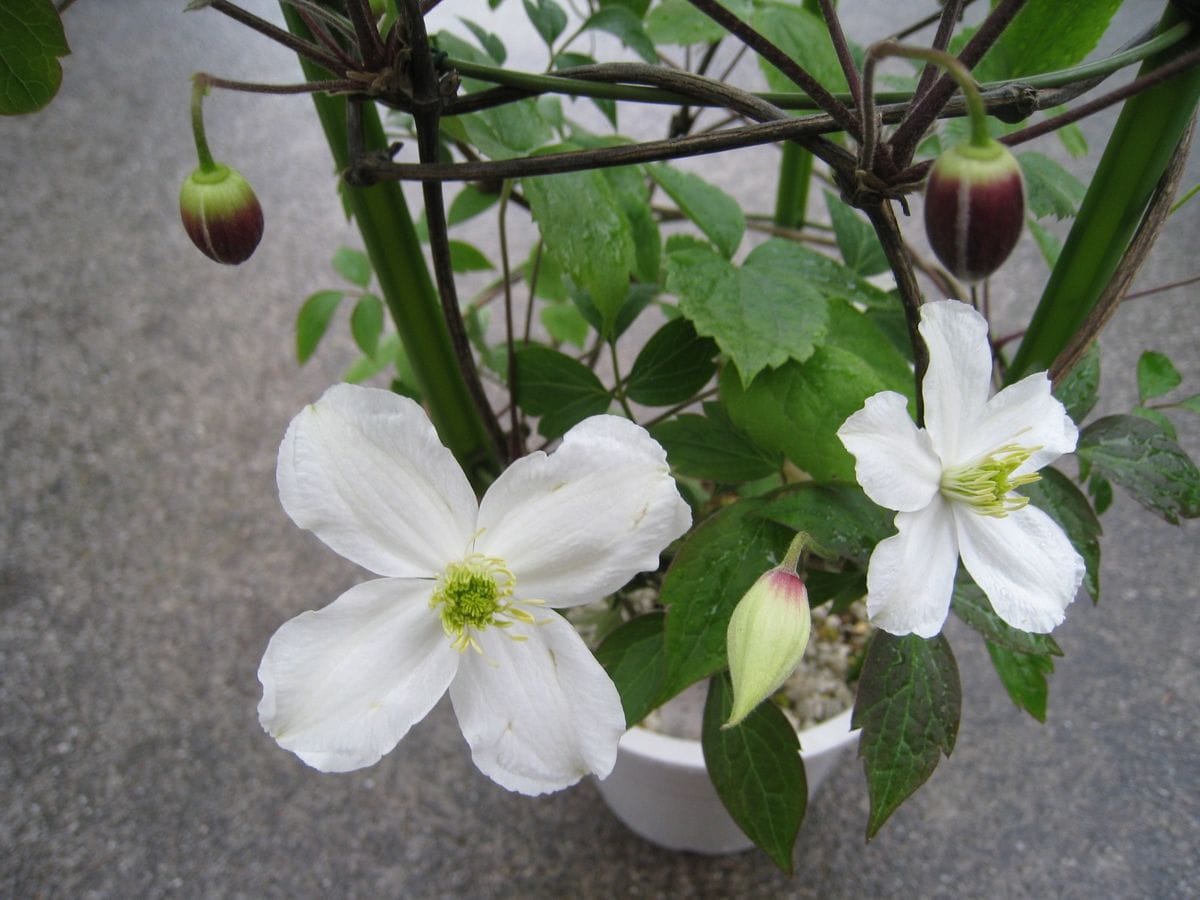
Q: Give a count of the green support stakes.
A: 3